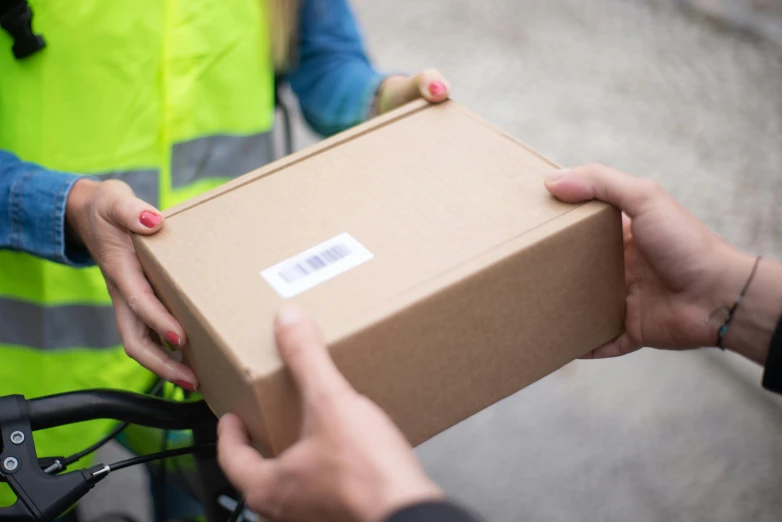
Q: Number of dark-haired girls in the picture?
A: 0